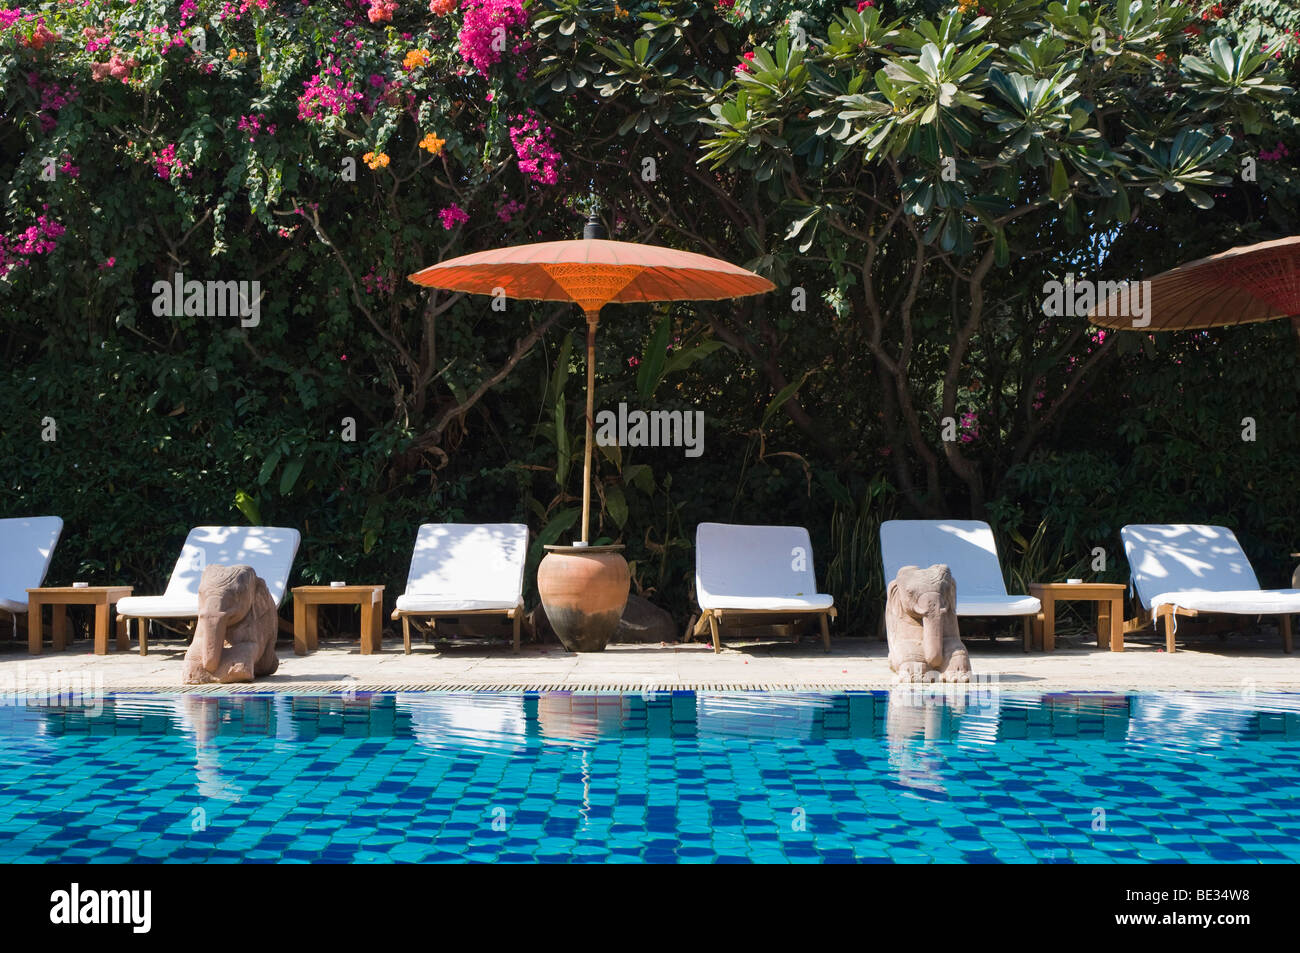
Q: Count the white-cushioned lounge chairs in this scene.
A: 6